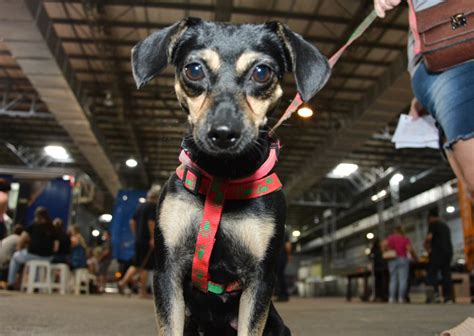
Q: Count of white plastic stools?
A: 3